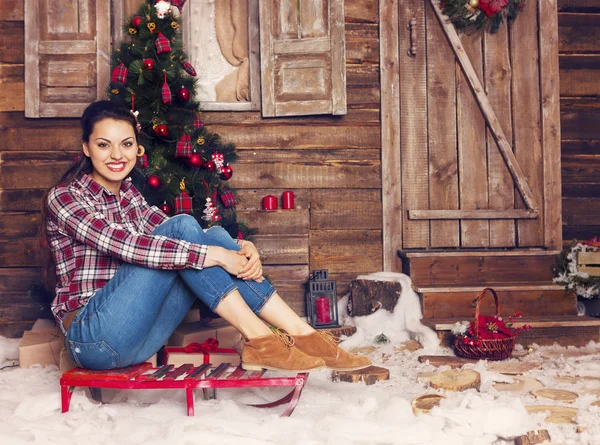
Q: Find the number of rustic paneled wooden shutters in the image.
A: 2